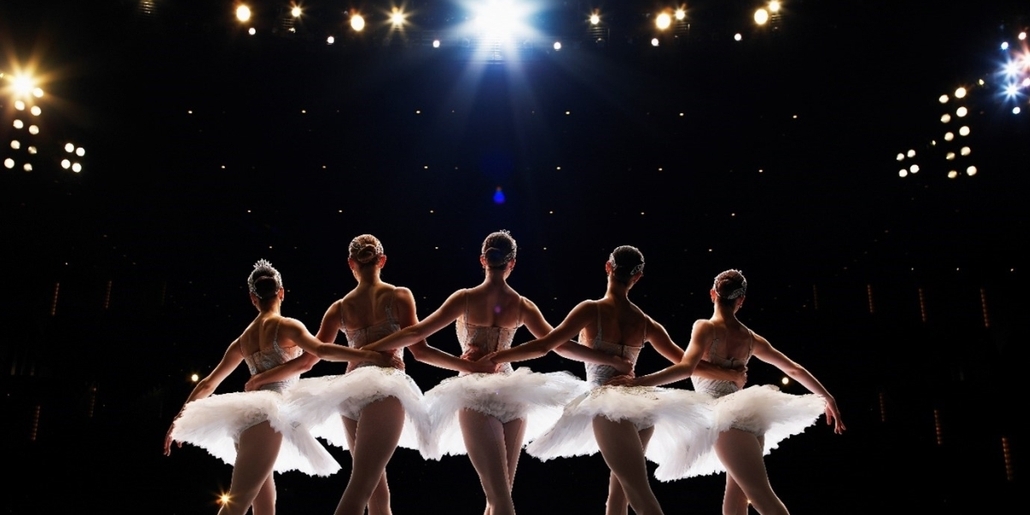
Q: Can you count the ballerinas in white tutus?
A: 5